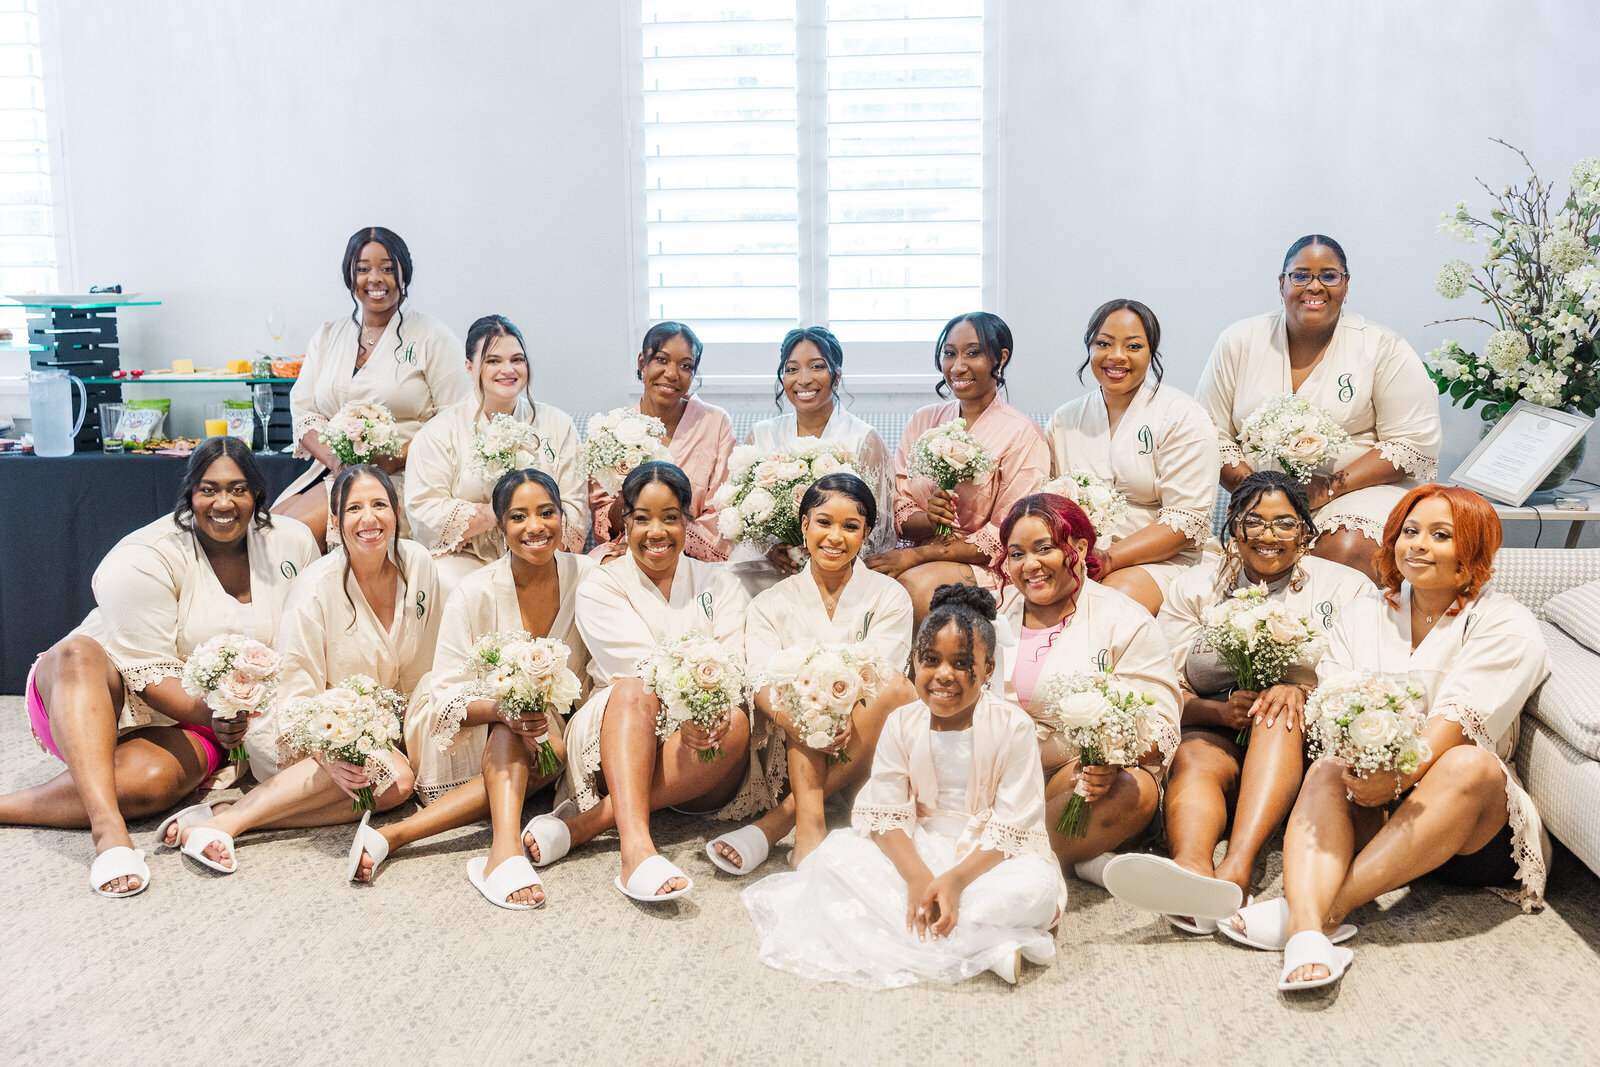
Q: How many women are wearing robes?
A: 15